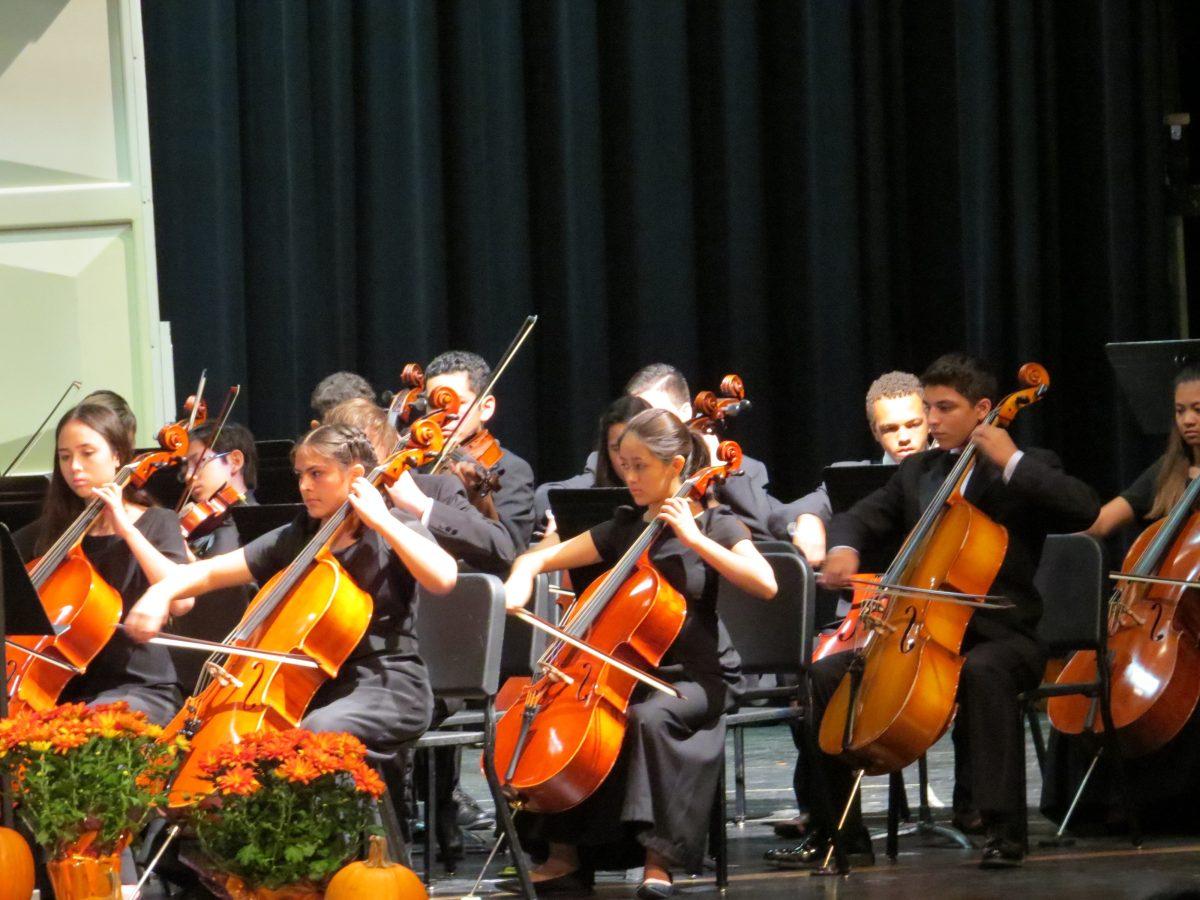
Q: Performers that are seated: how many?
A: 13